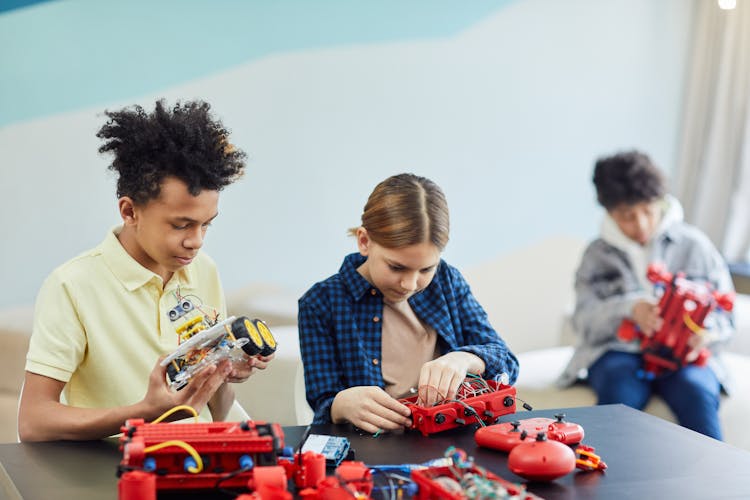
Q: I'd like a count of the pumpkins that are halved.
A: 0